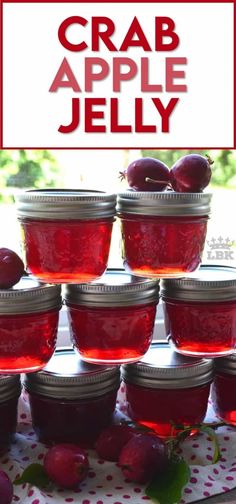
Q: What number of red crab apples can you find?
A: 7